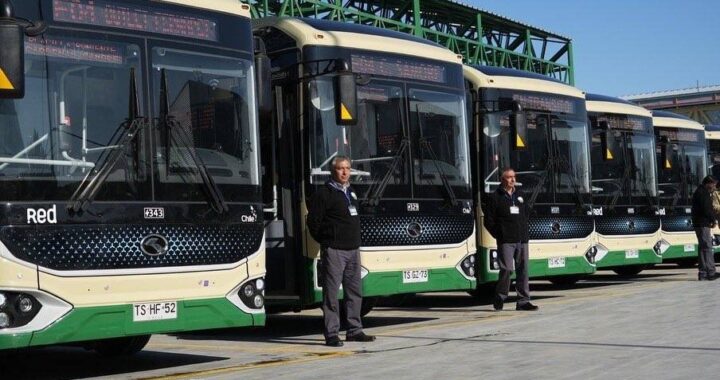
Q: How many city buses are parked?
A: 6